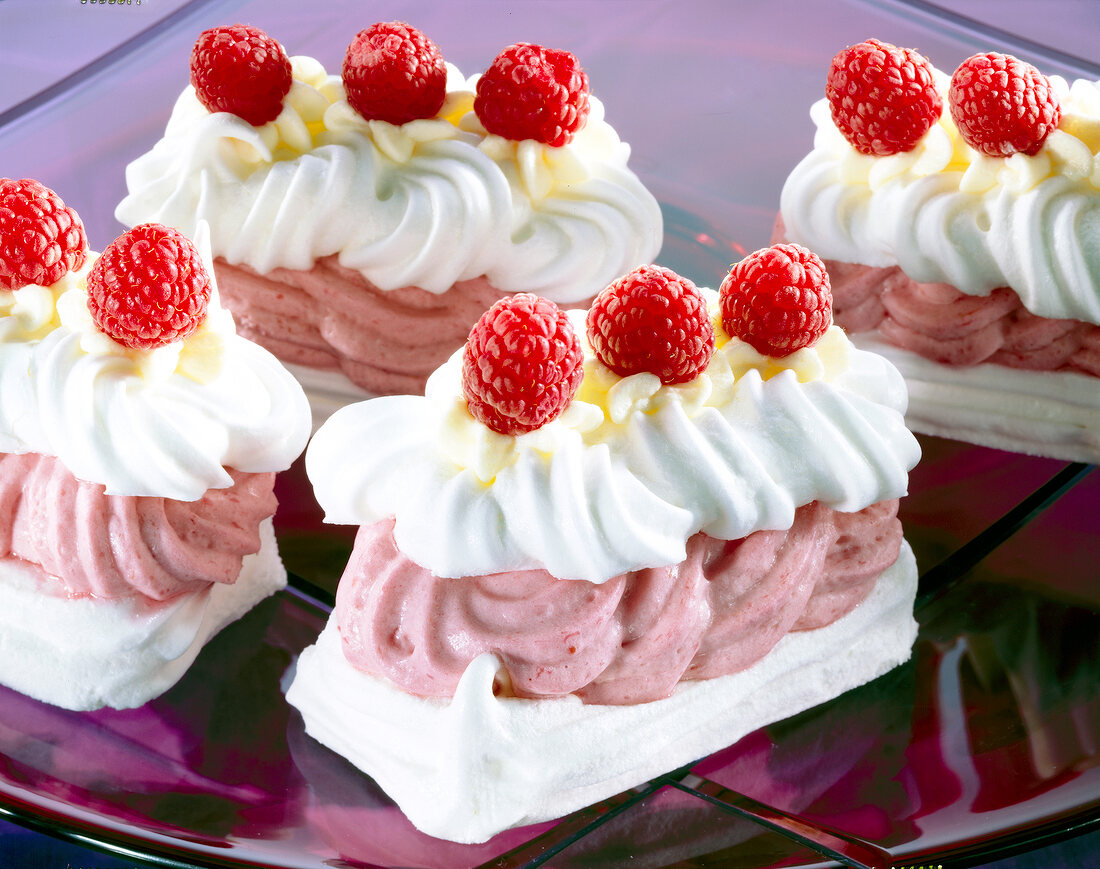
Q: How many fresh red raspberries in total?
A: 10